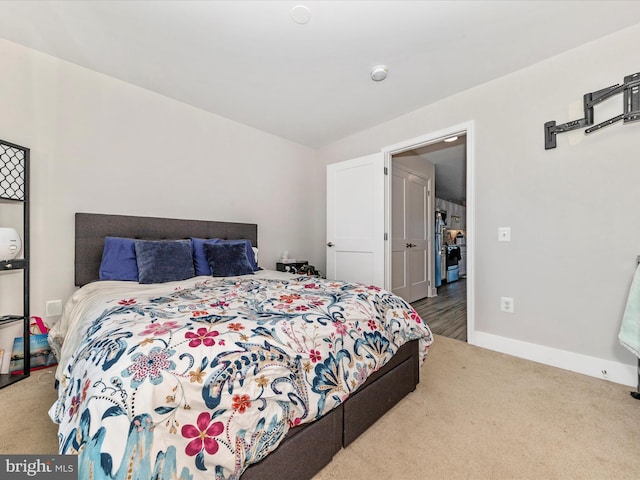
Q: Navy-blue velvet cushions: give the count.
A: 2